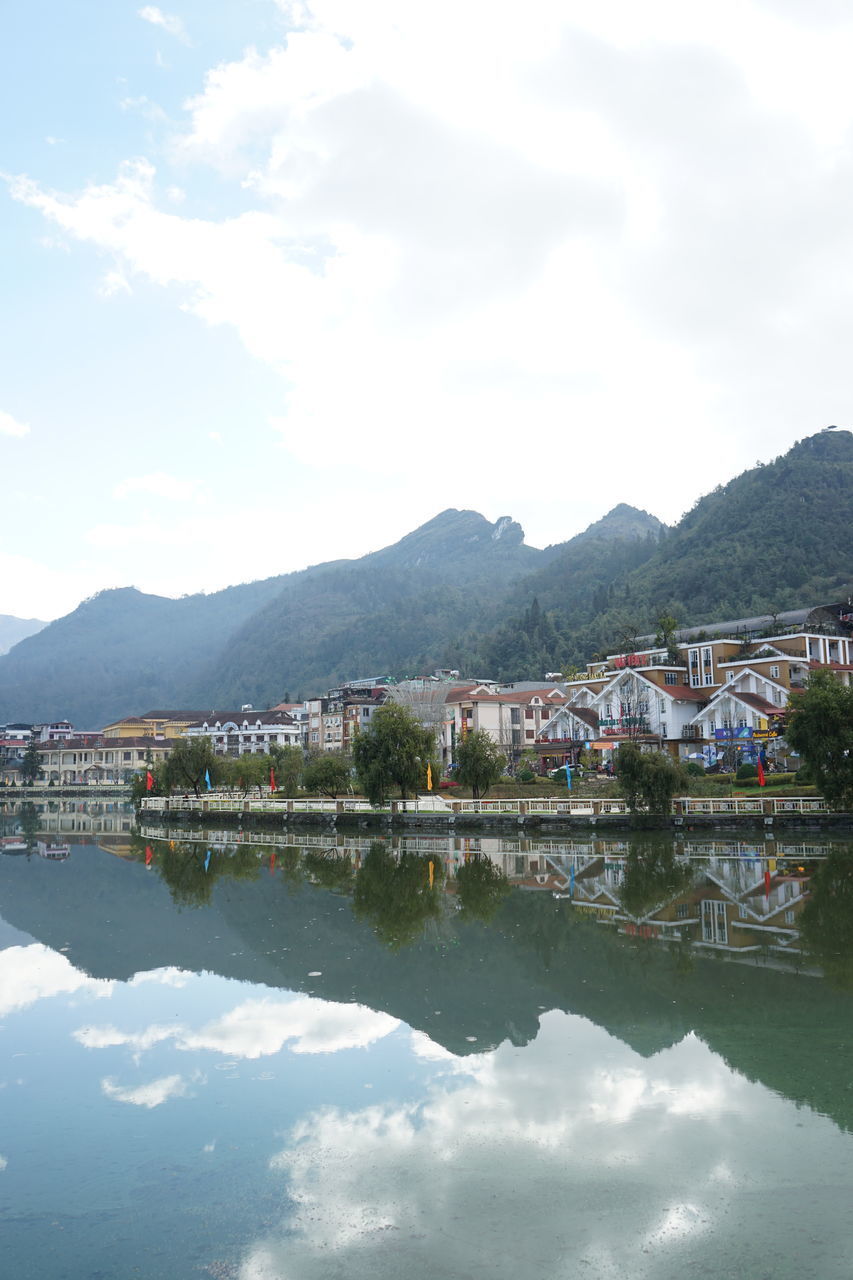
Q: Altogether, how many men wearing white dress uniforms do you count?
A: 0